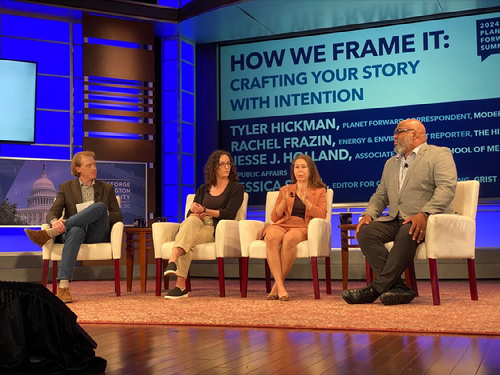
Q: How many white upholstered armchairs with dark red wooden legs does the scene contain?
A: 4